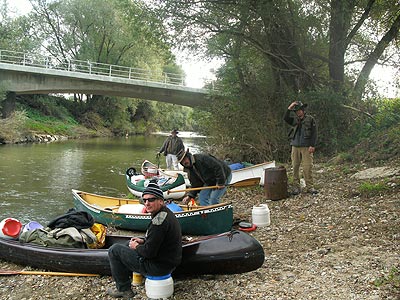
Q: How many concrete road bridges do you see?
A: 1